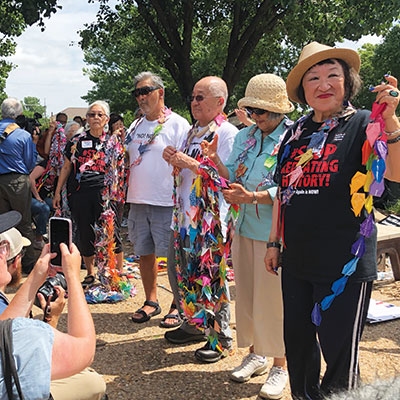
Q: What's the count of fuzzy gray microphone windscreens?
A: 1